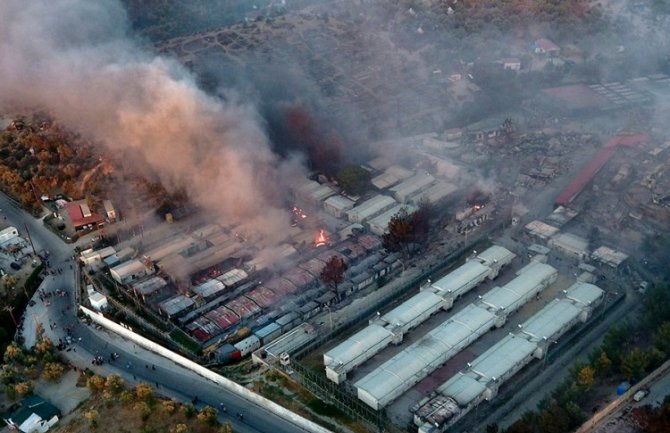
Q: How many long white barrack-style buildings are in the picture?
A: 3